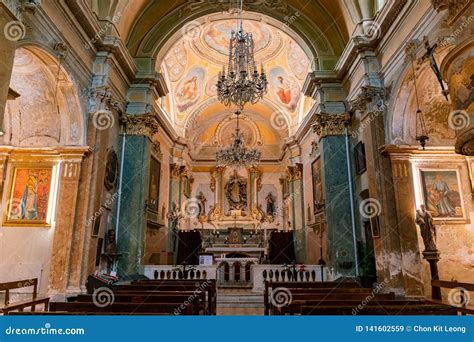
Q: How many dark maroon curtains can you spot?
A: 2